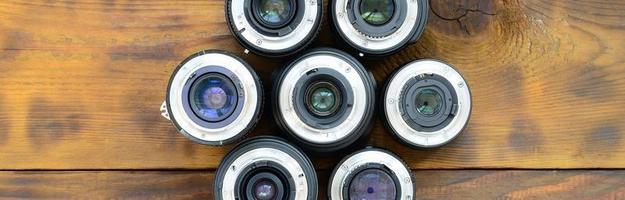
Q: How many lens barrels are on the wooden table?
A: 7